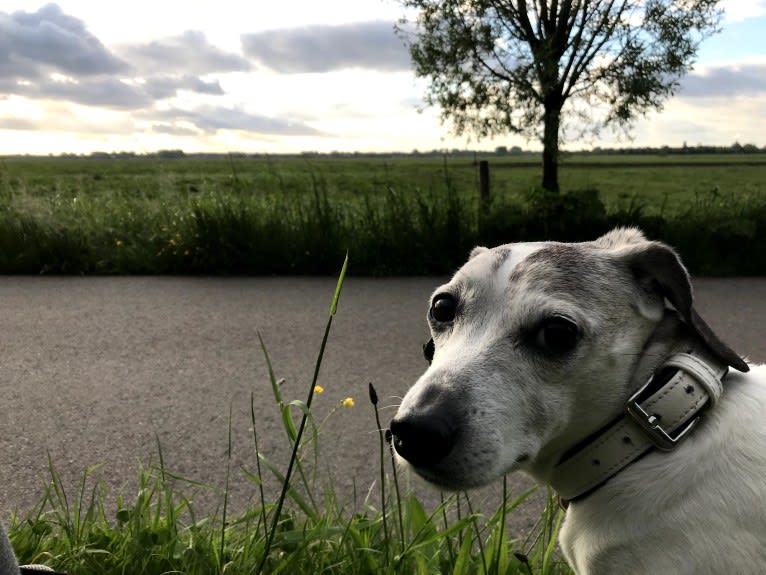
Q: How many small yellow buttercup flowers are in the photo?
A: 2